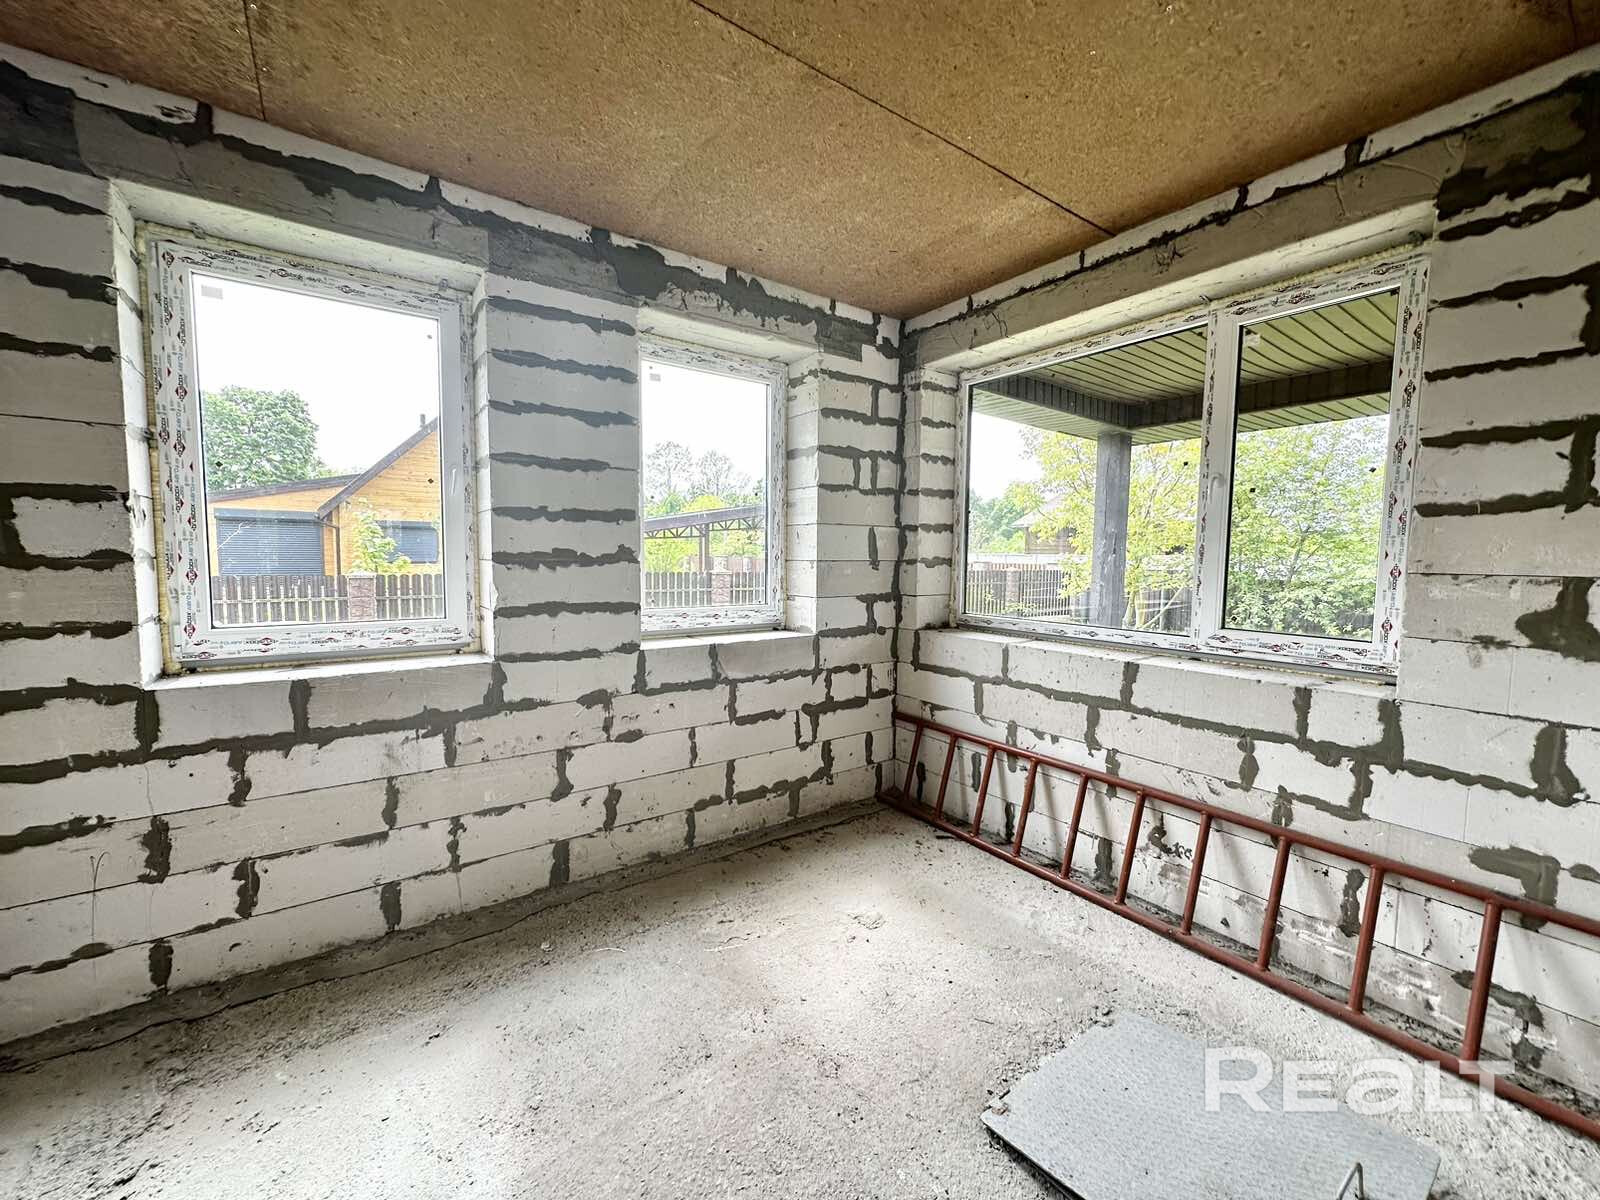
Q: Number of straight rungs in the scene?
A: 10